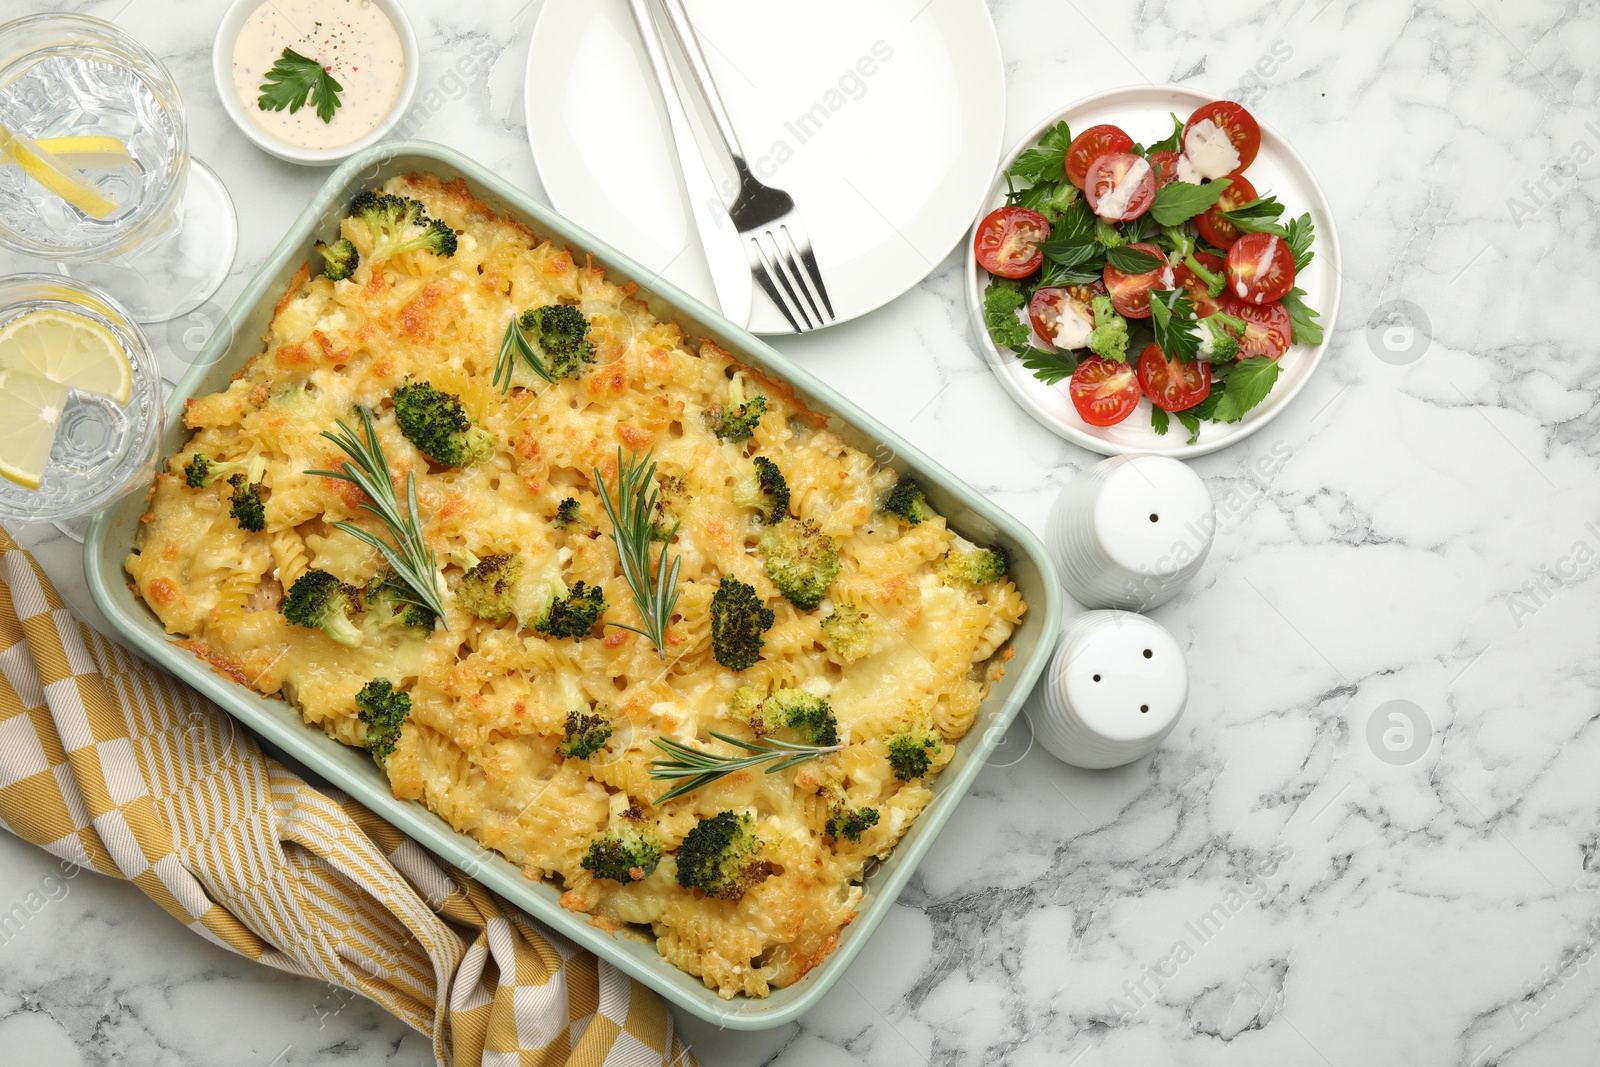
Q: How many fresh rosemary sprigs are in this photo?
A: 4